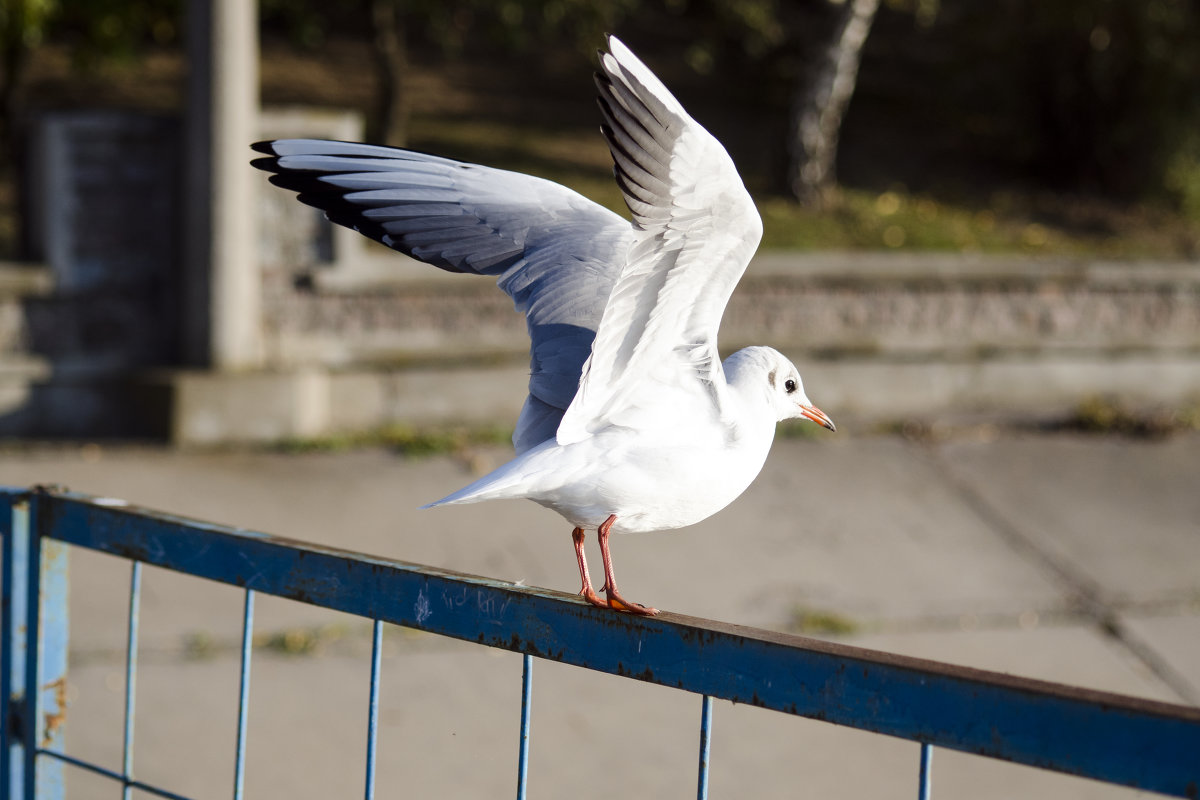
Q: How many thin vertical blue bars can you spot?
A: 6